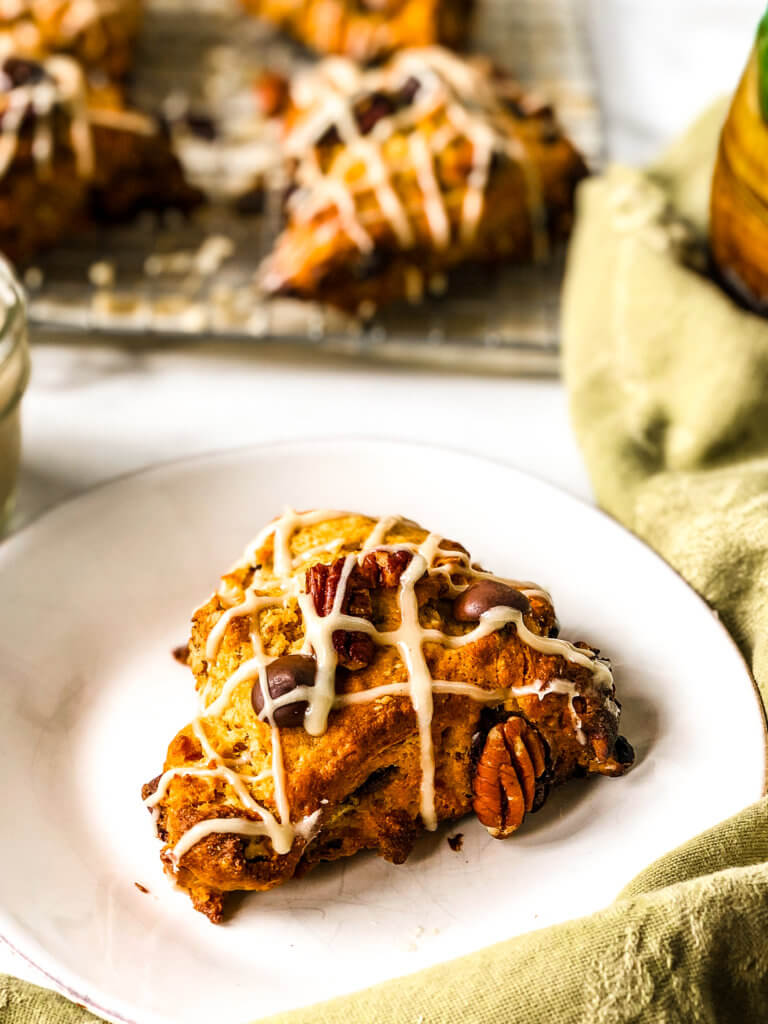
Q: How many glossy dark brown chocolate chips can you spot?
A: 2